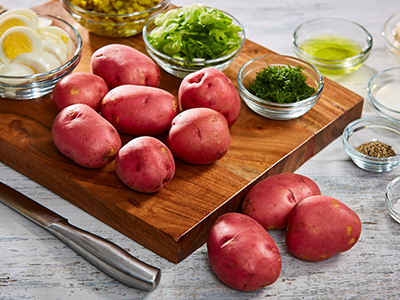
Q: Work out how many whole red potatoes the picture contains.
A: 10